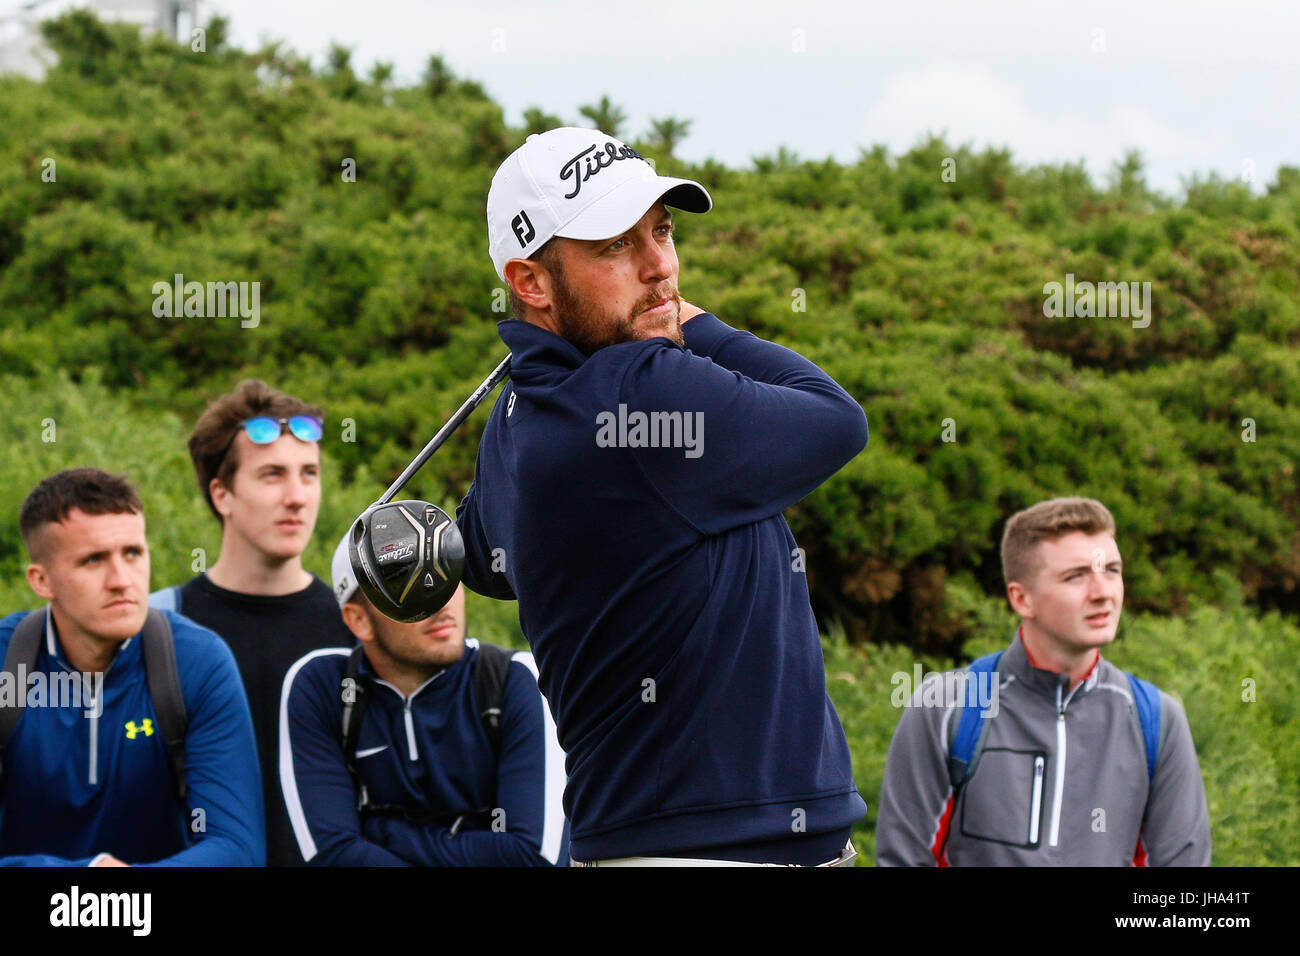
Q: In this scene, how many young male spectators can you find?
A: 4